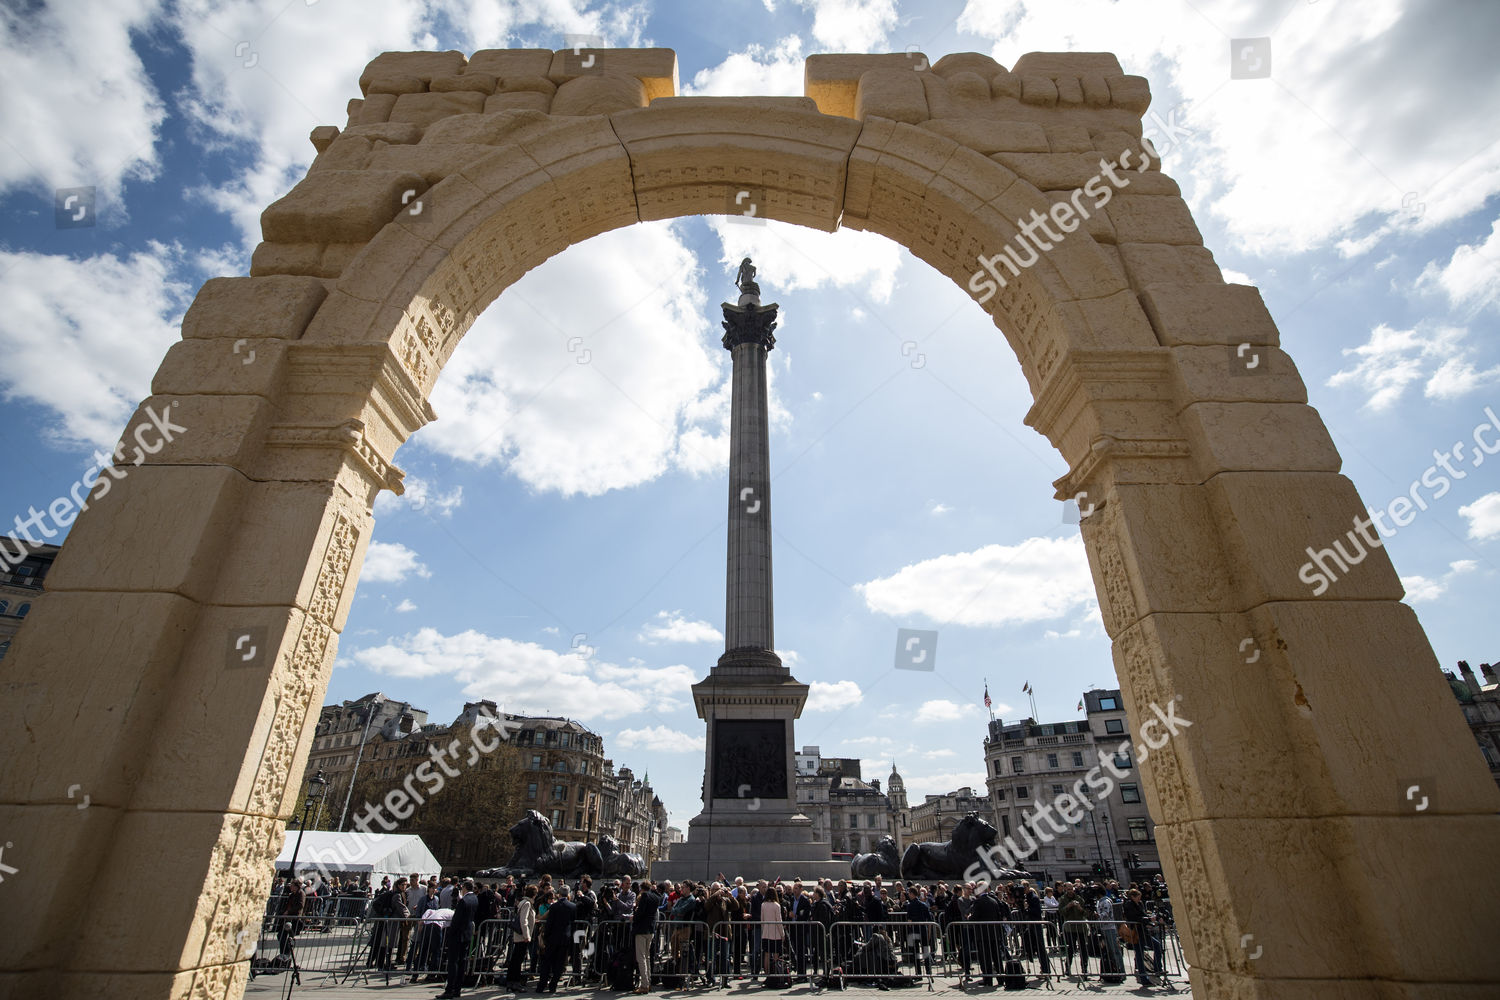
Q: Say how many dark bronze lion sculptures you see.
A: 4